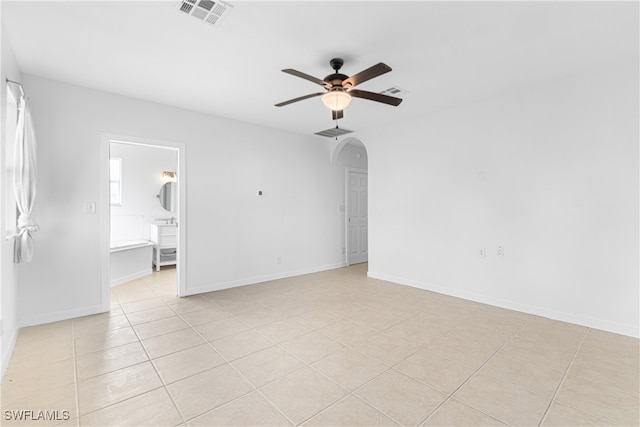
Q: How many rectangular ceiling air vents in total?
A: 3